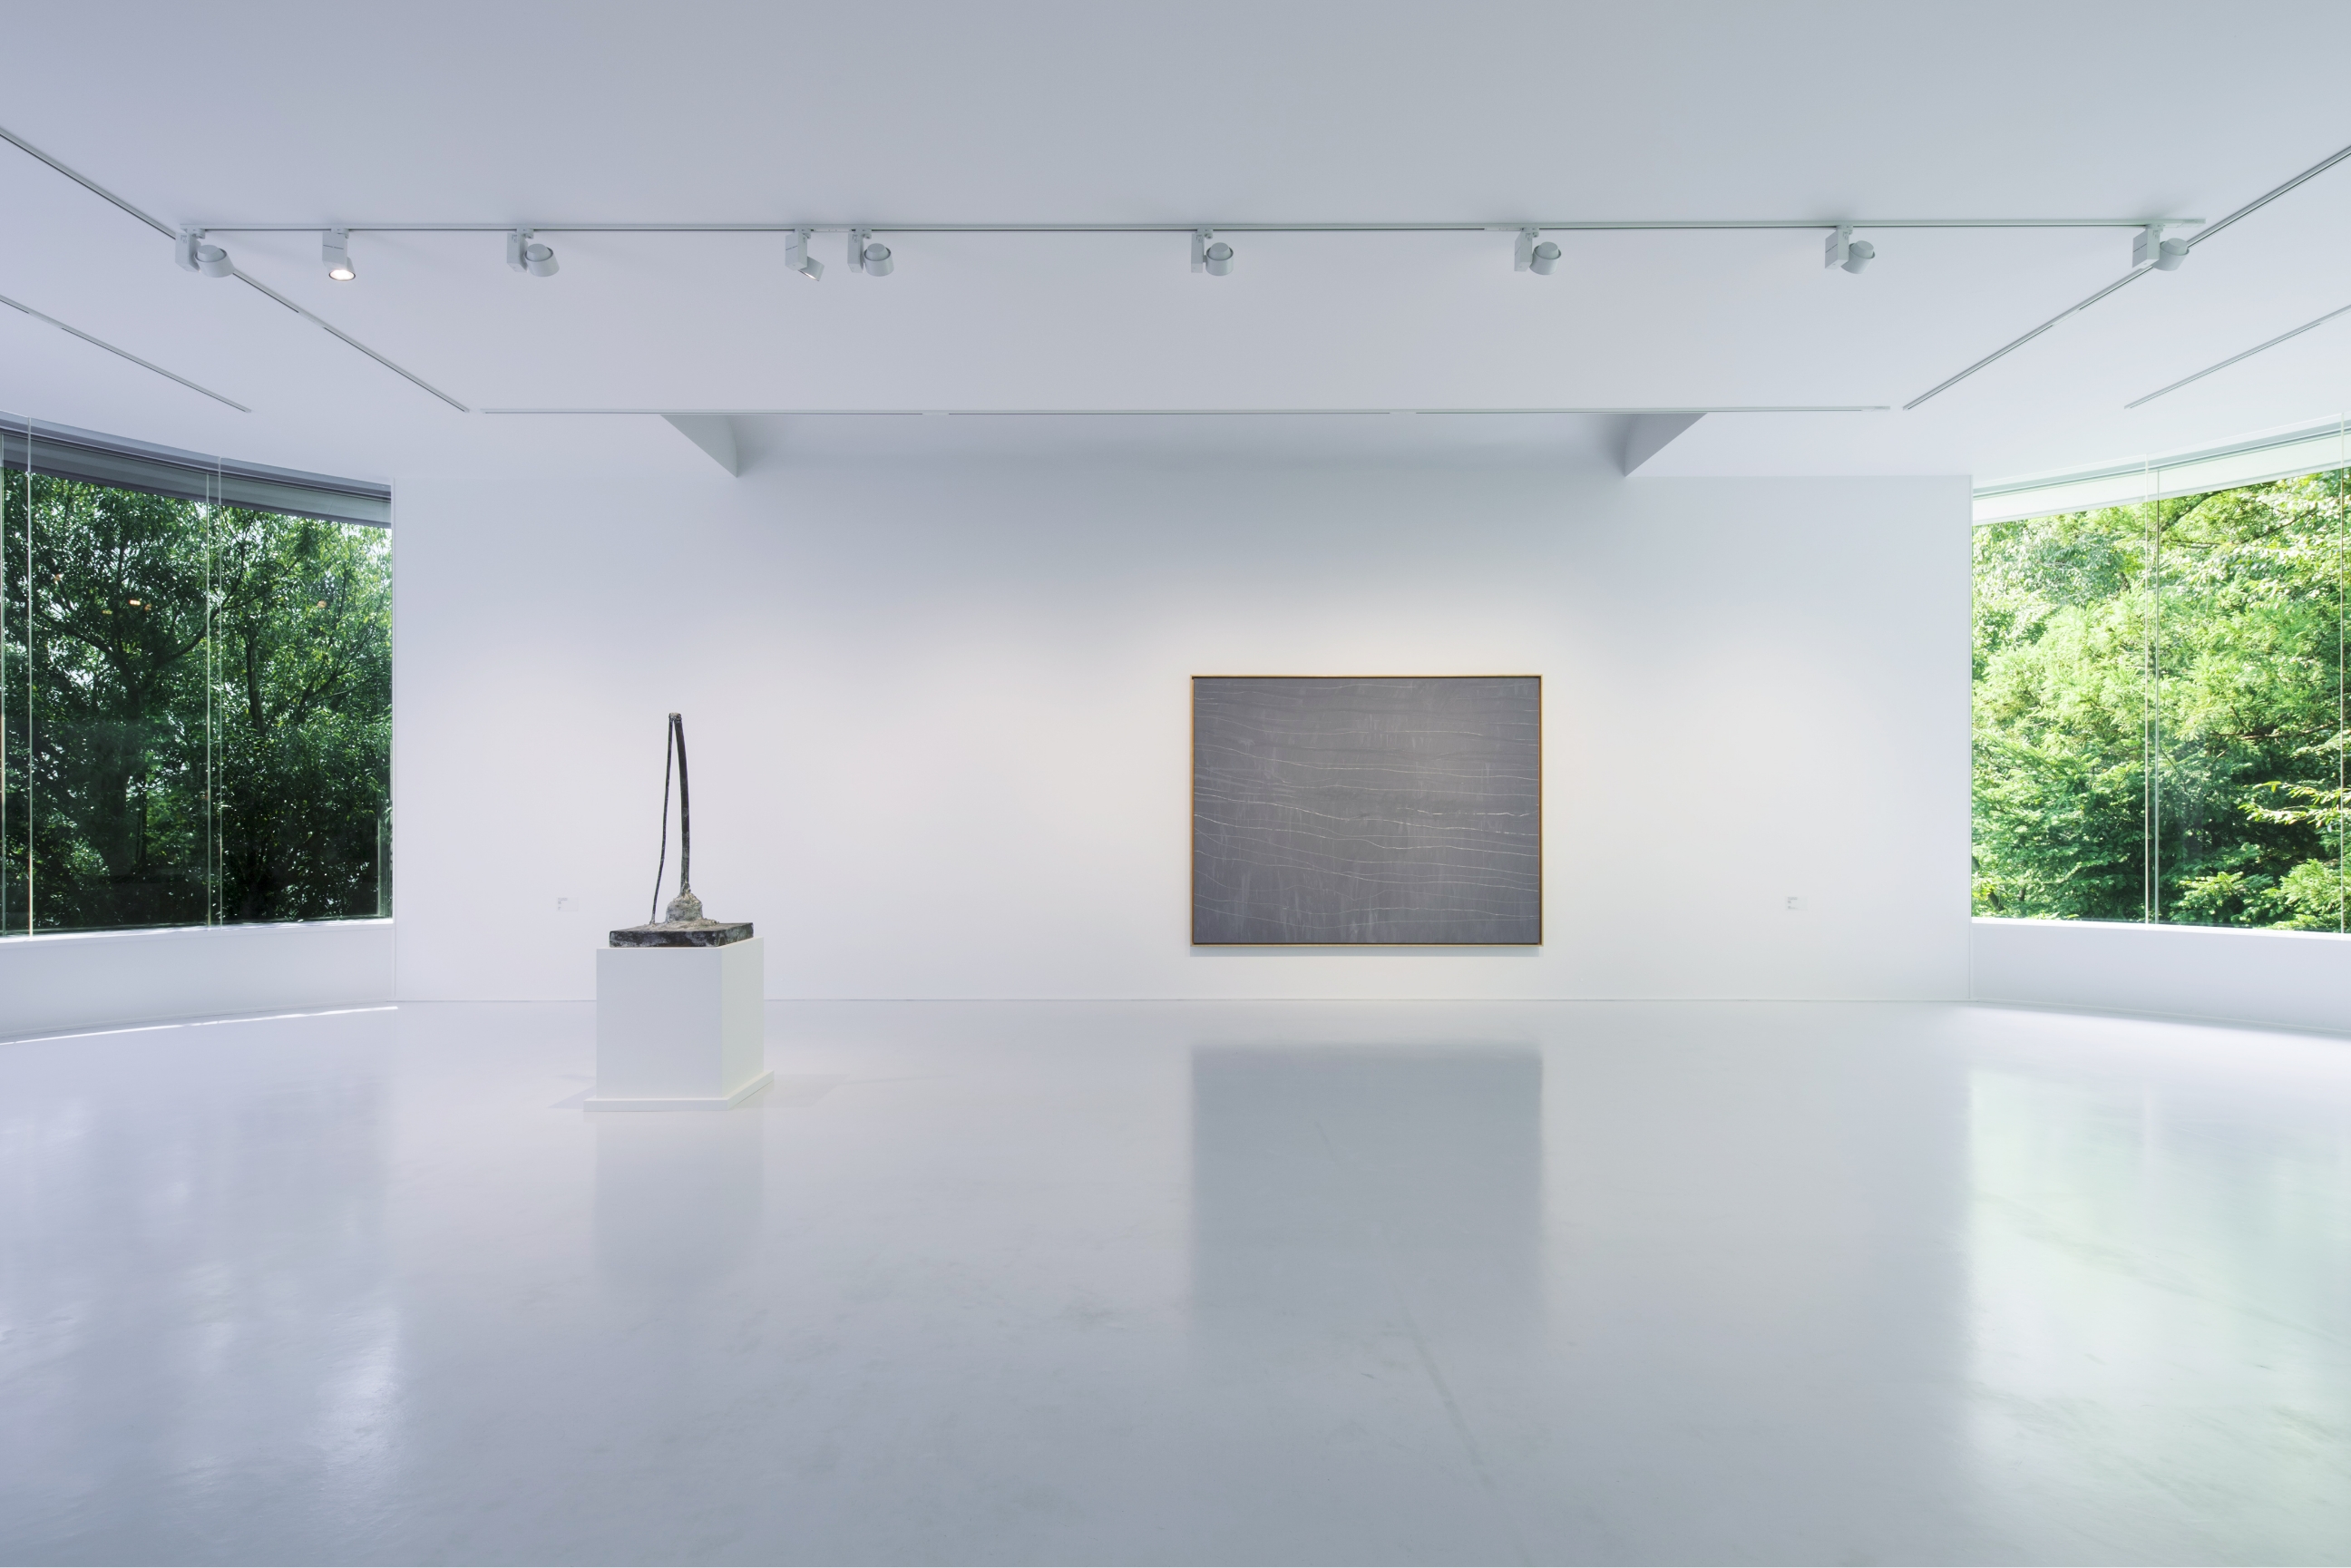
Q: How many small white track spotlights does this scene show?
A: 9